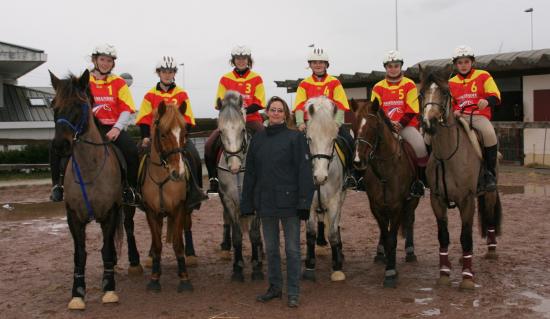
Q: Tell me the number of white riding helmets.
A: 6